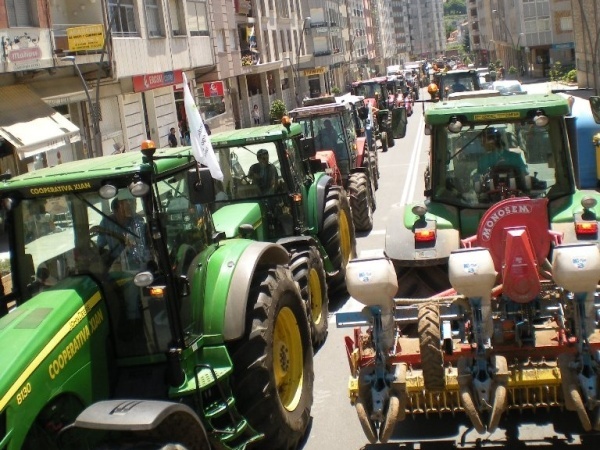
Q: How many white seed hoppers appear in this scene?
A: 3